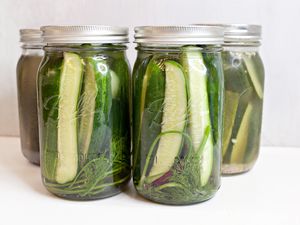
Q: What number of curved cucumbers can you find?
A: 1